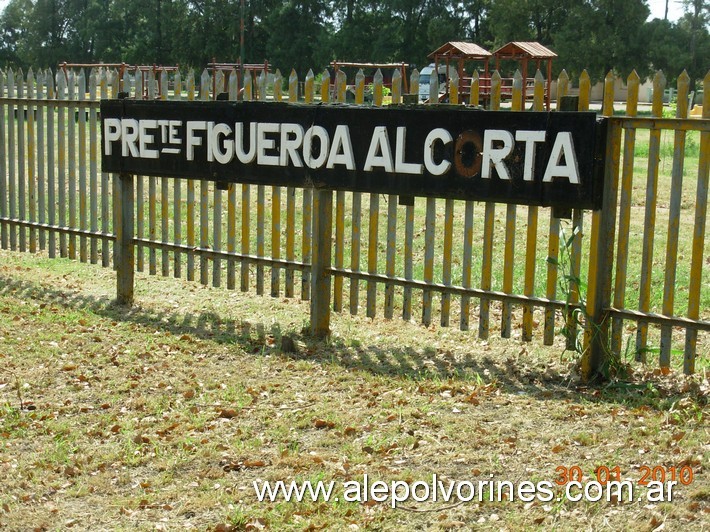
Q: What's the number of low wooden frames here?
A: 4